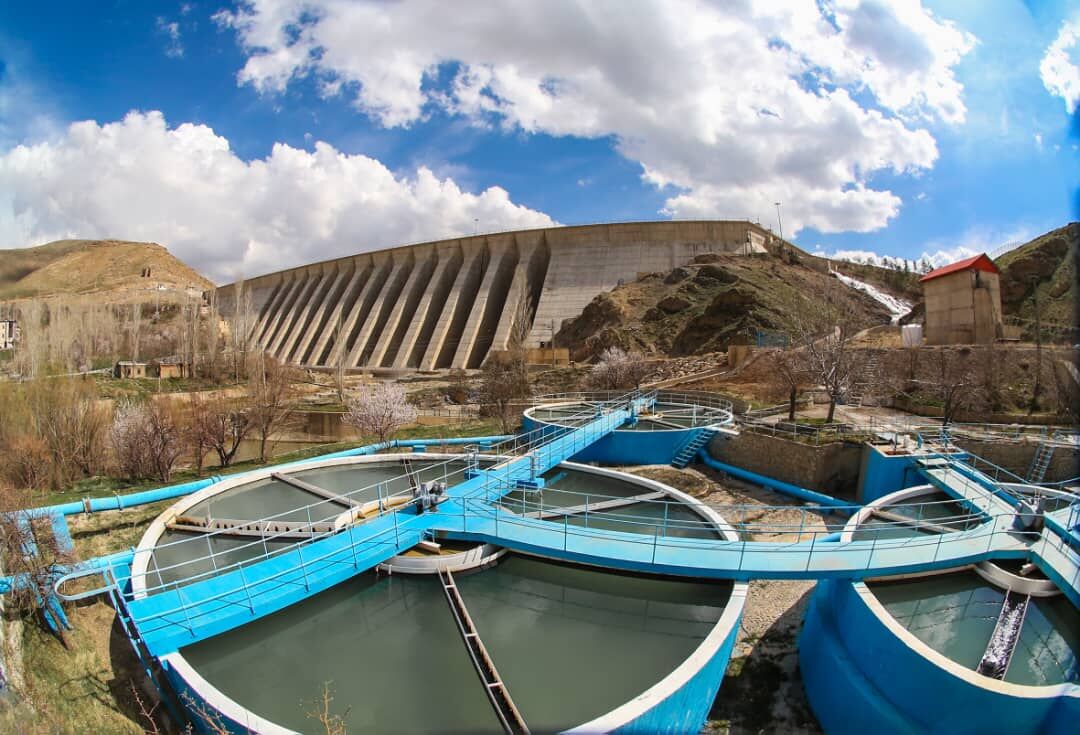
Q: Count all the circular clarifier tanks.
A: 3